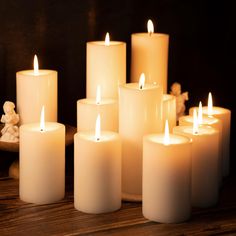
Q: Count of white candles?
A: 12